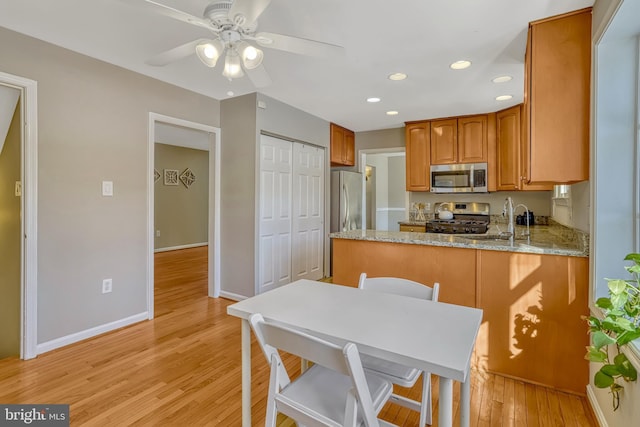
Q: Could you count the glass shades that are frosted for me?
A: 3